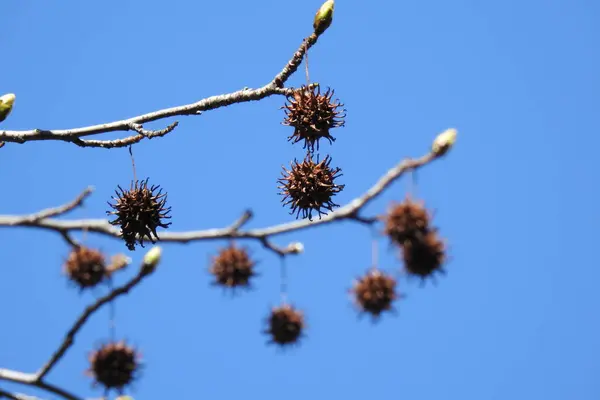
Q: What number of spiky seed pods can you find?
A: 10